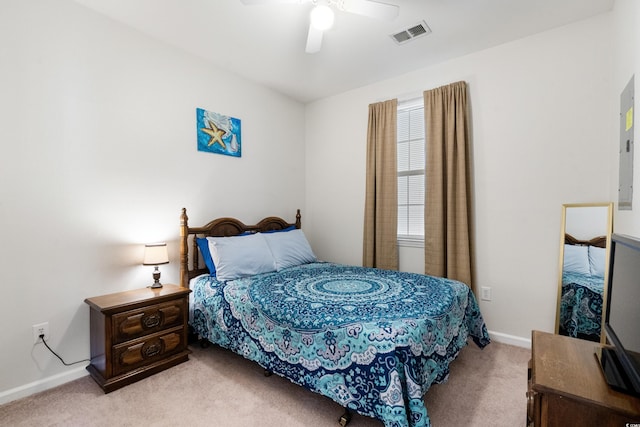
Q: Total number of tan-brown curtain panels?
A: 2